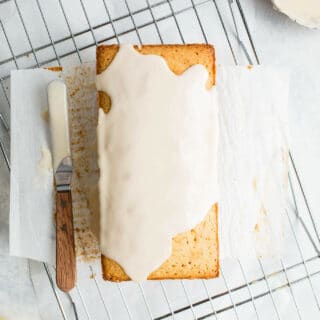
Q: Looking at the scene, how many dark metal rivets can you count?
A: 2